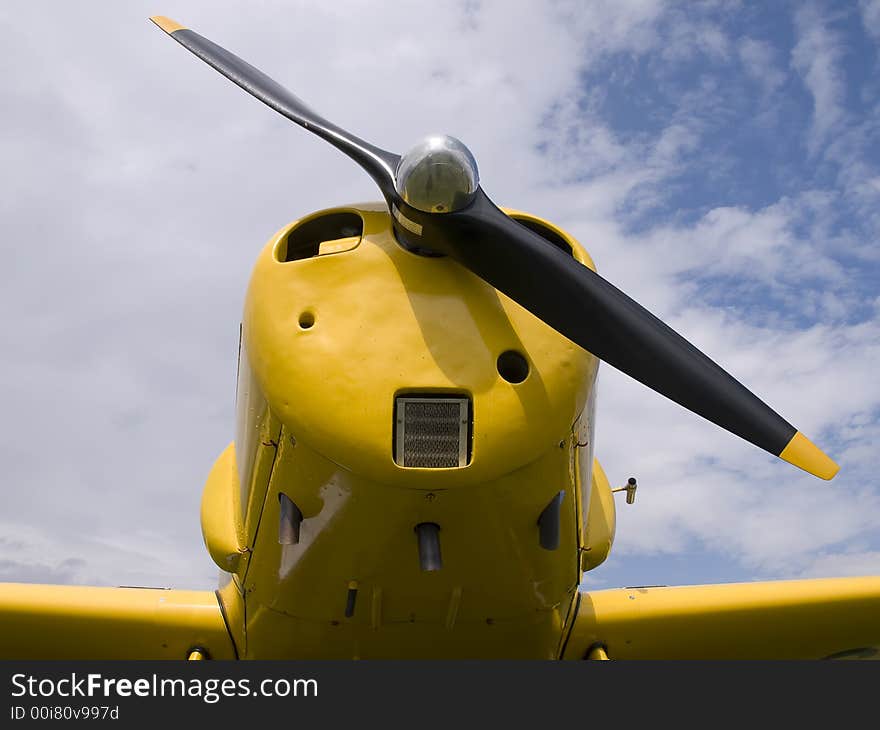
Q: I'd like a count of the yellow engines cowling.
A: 1